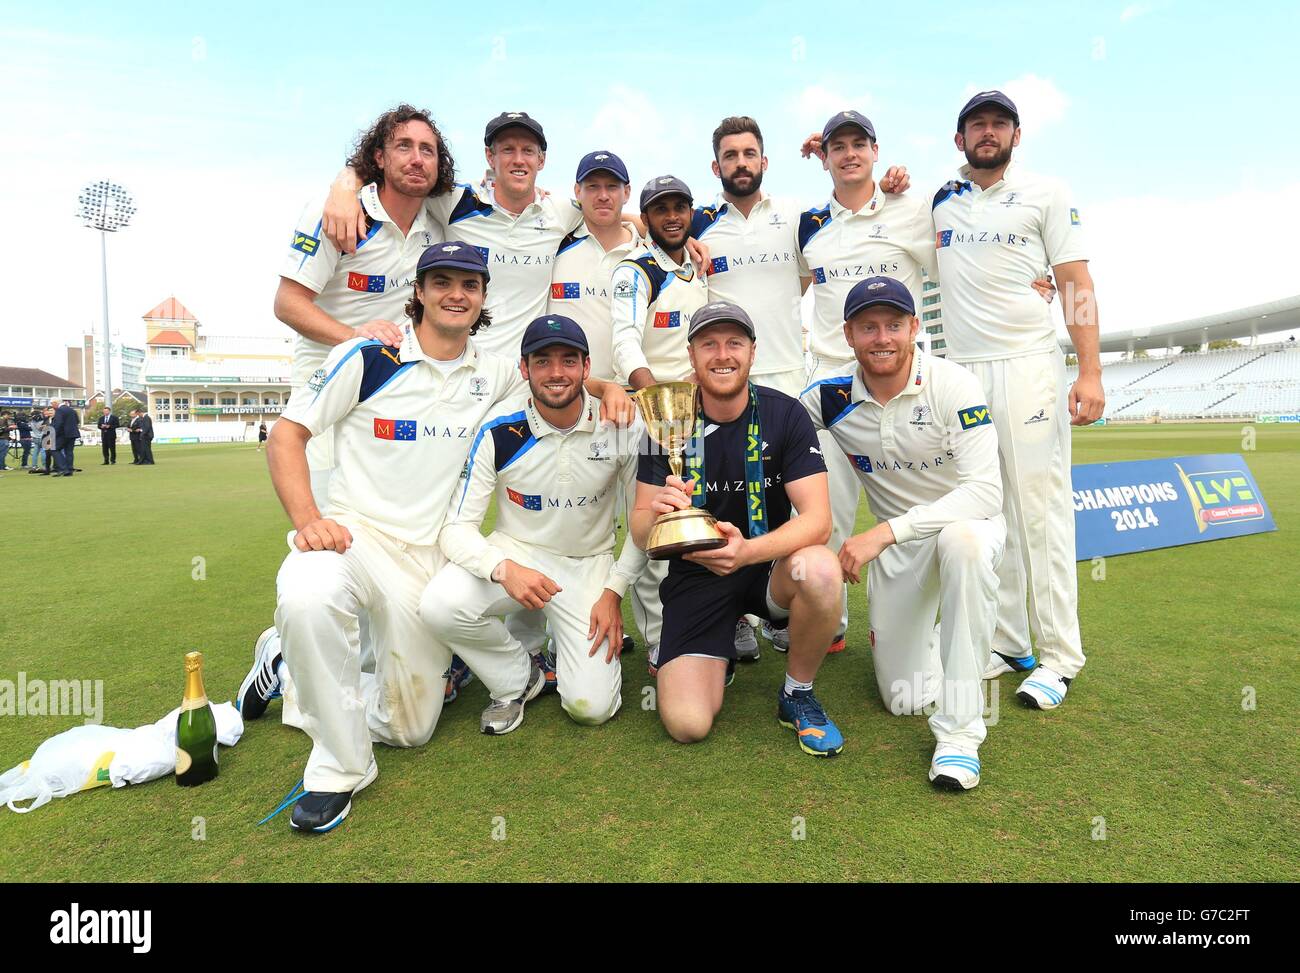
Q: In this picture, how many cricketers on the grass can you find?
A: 11